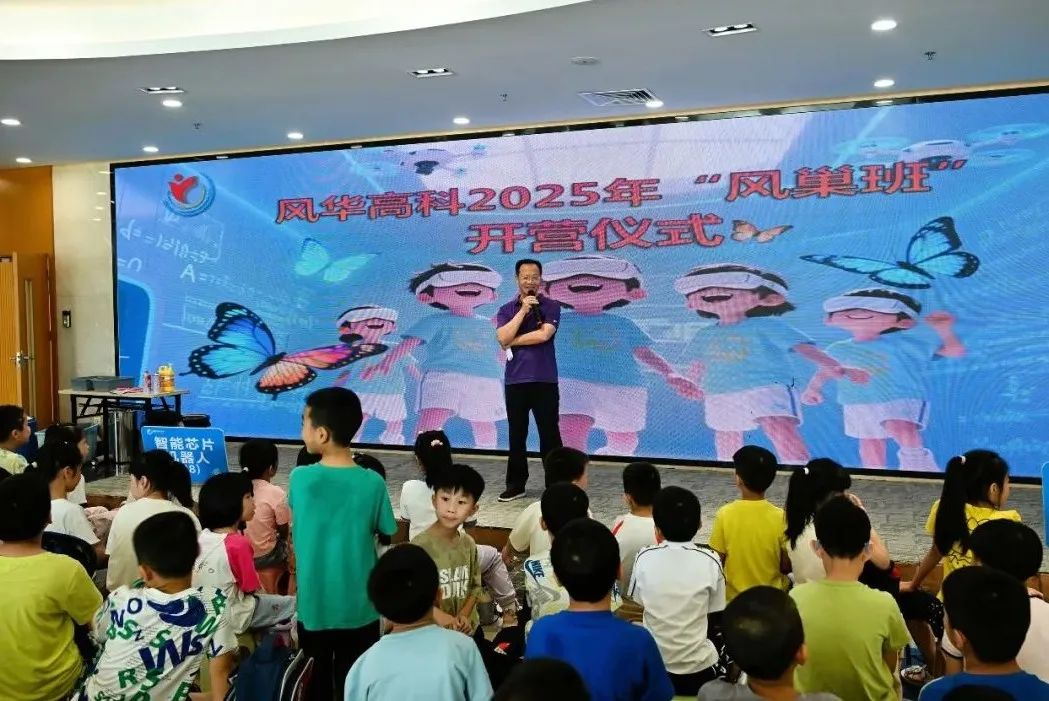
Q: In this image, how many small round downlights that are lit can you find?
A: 9